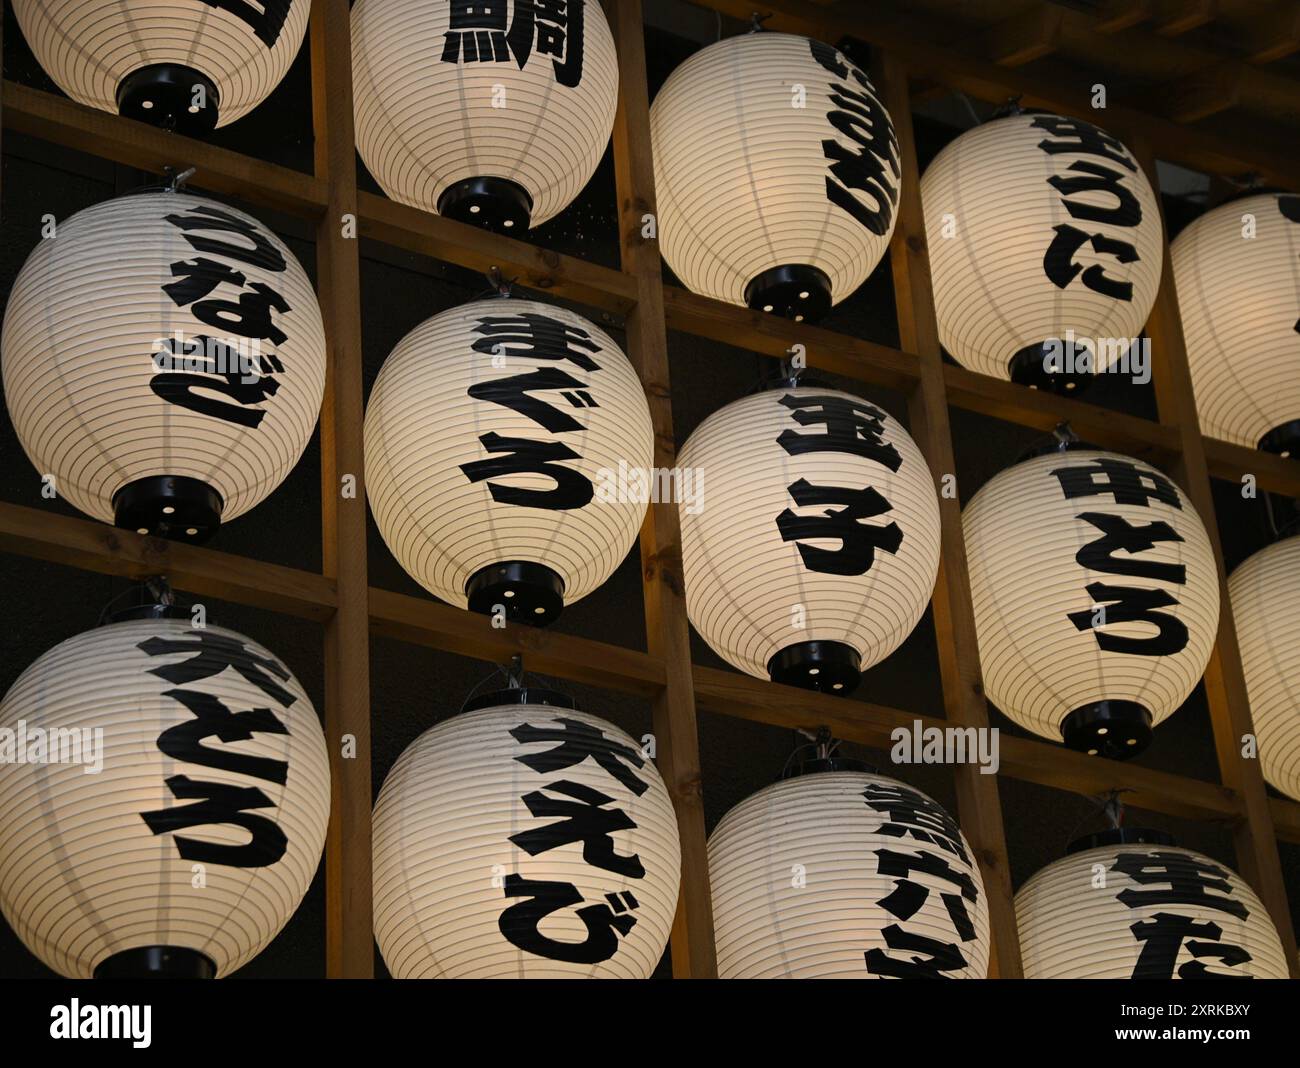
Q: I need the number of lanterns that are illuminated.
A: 14